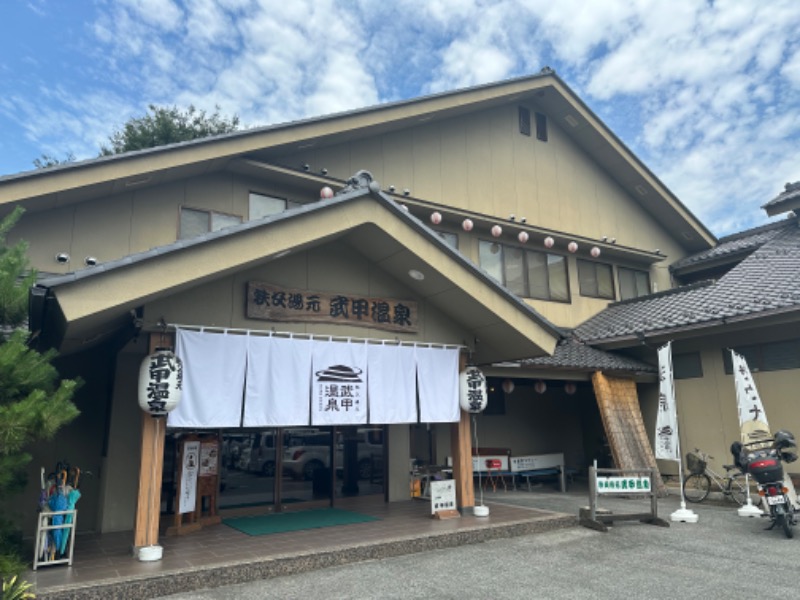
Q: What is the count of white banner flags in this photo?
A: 2